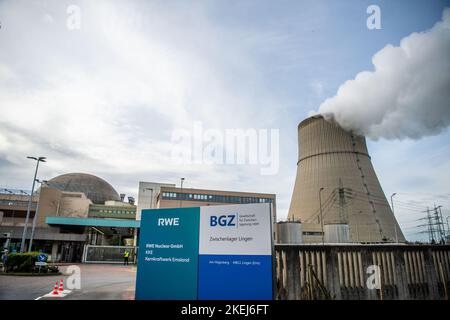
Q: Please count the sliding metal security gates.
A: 1